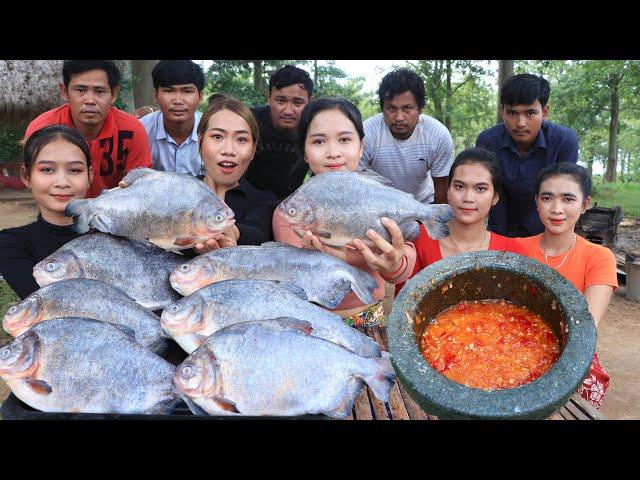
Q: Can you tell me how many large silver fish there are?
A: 8